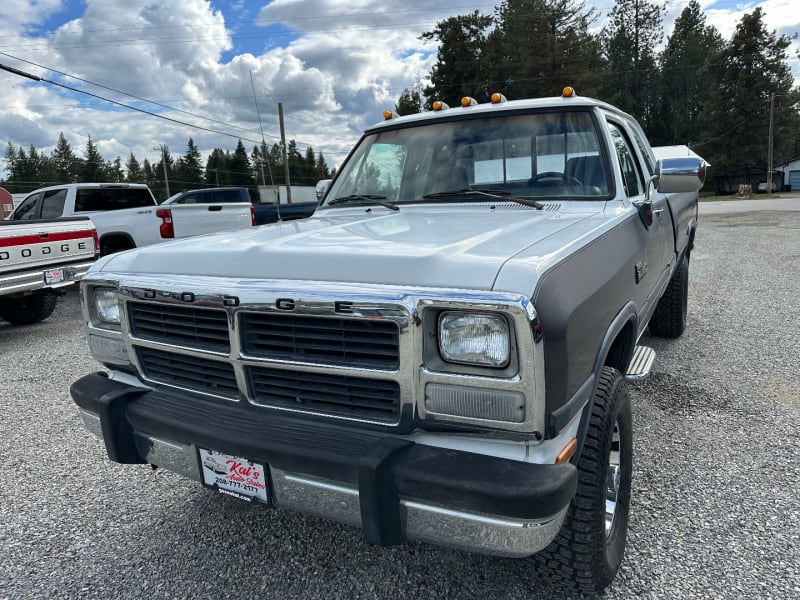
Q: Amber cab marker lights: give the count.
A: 5